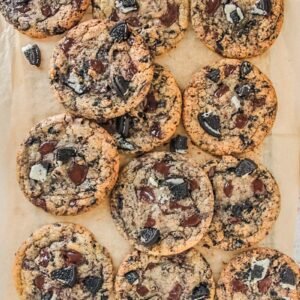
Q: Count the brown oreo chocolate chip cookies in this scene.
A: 12